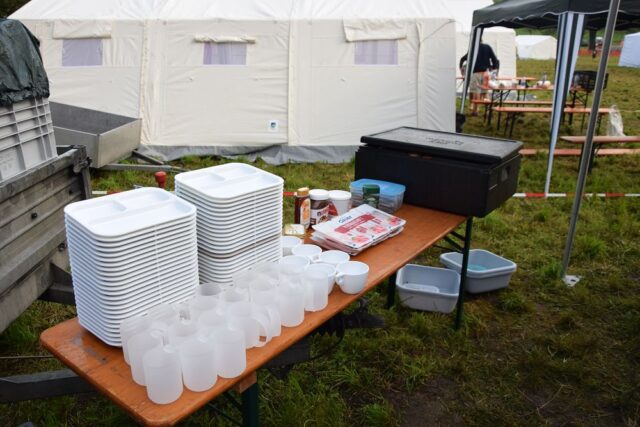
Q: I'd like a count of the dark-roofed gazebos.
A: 1